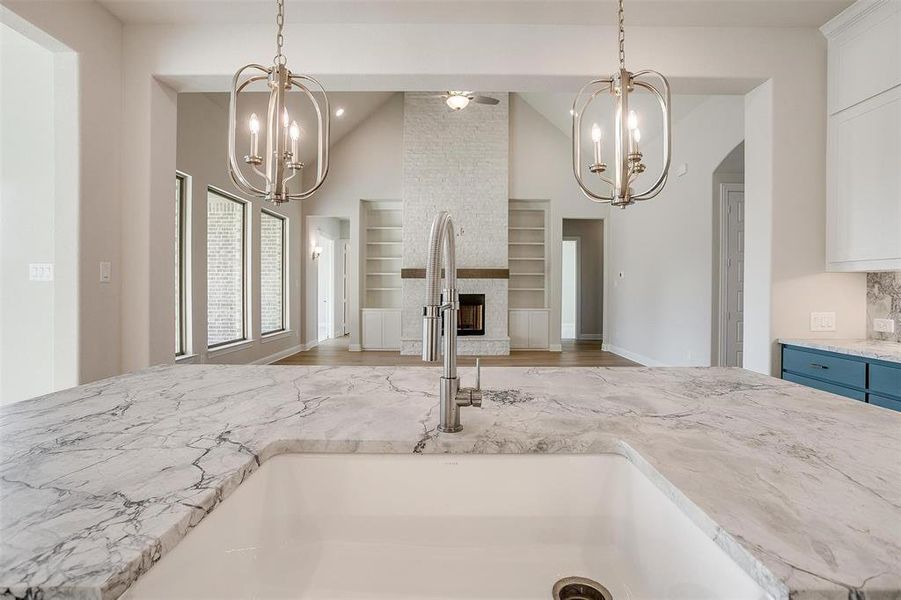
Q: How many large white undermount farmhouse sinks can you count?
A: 1